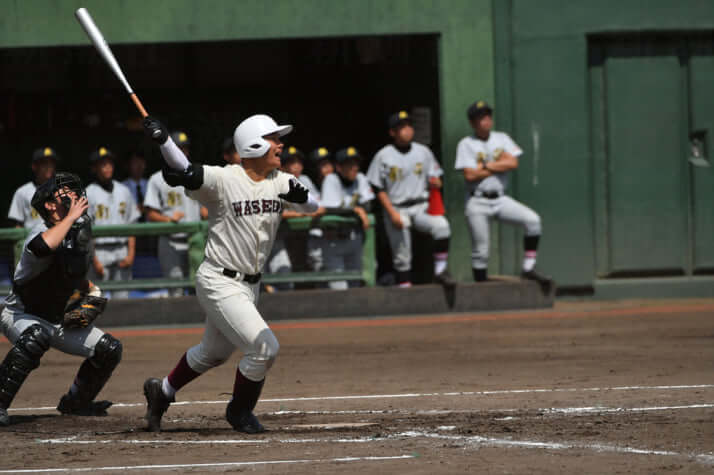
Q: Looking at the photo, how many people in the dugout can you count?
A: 10